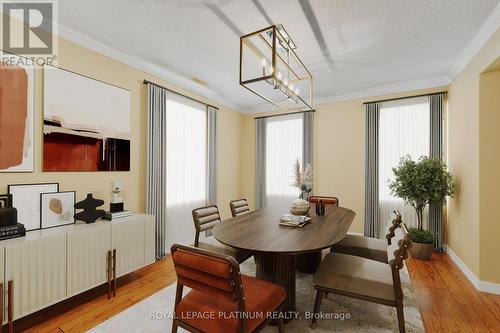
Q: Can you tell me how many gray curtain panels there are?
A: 6